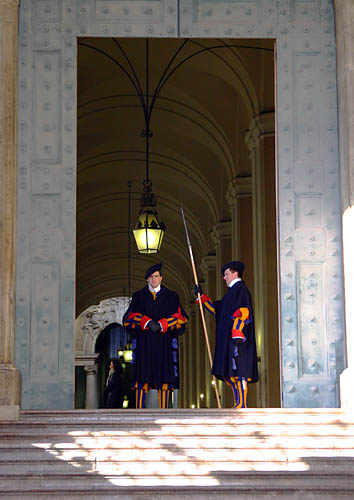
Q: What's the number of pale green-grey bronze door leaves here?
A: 2